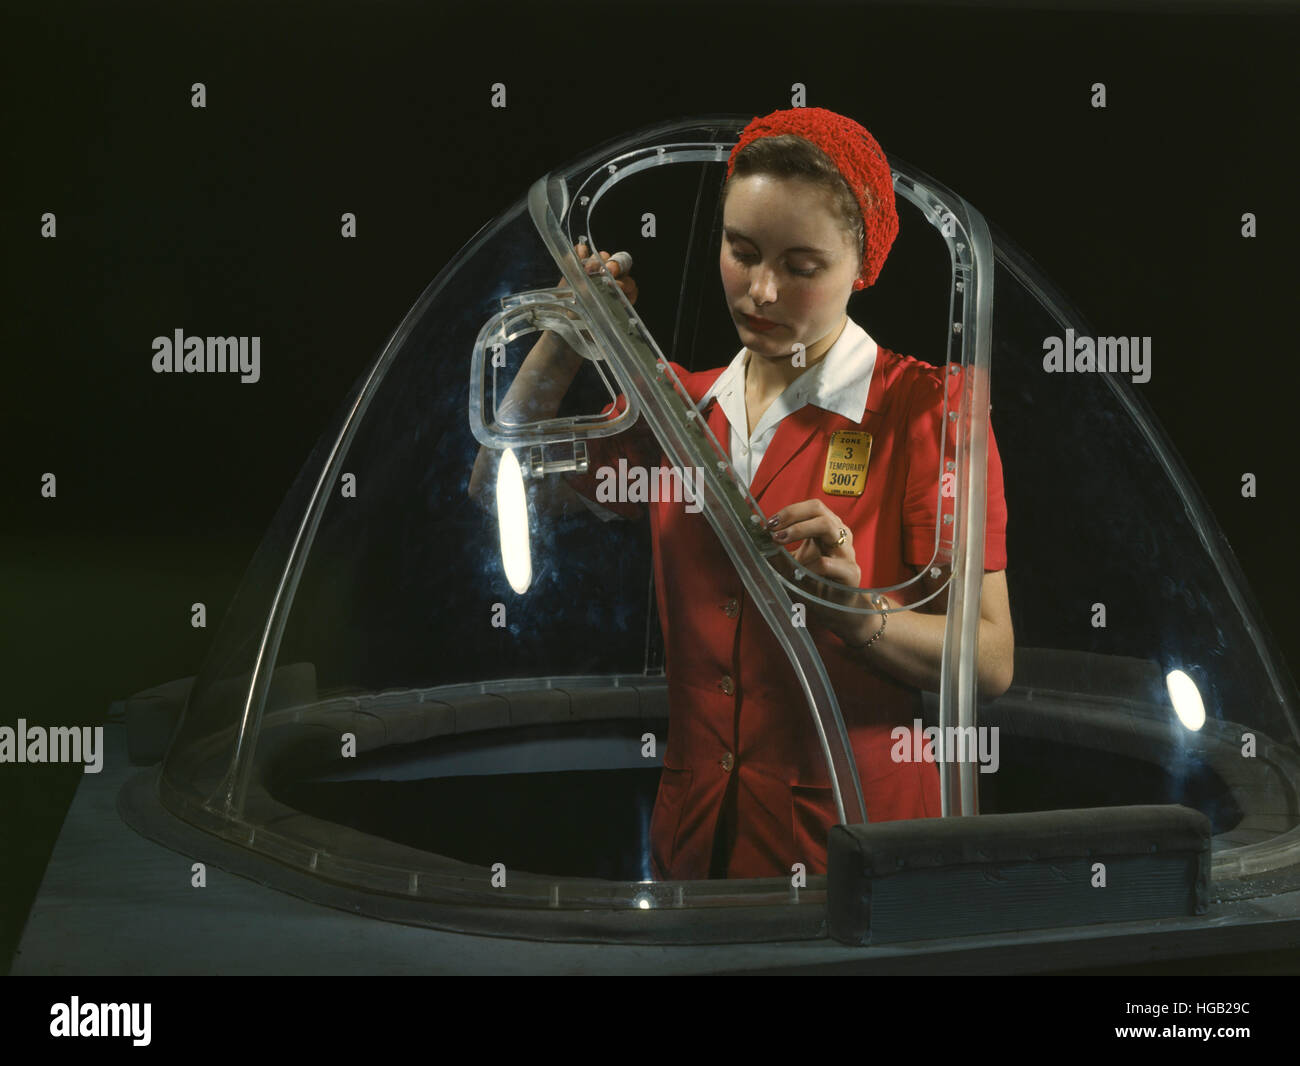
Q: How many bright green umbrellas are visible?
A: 0